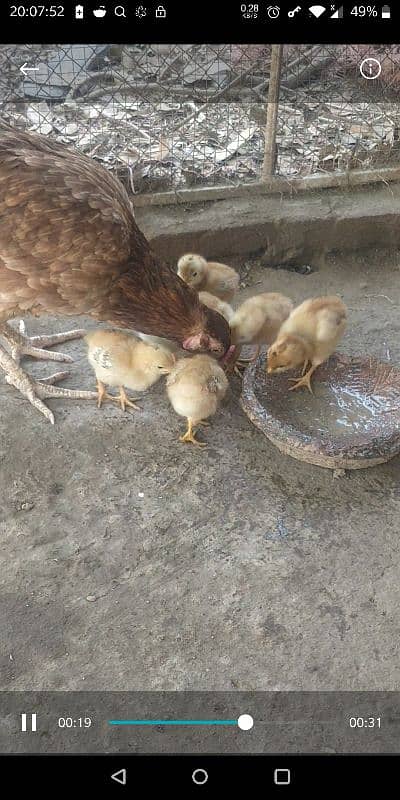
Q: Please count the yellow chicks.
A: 6